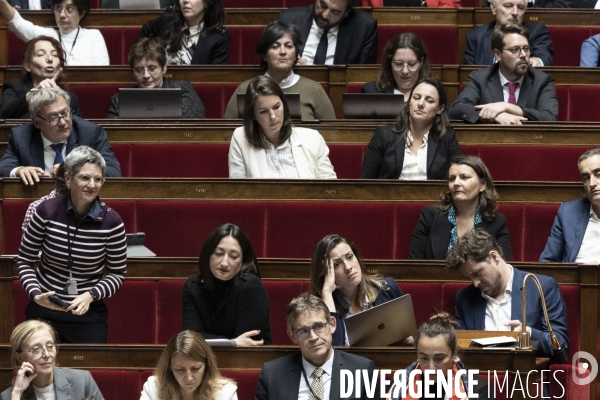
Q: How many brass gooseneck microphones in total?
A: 1